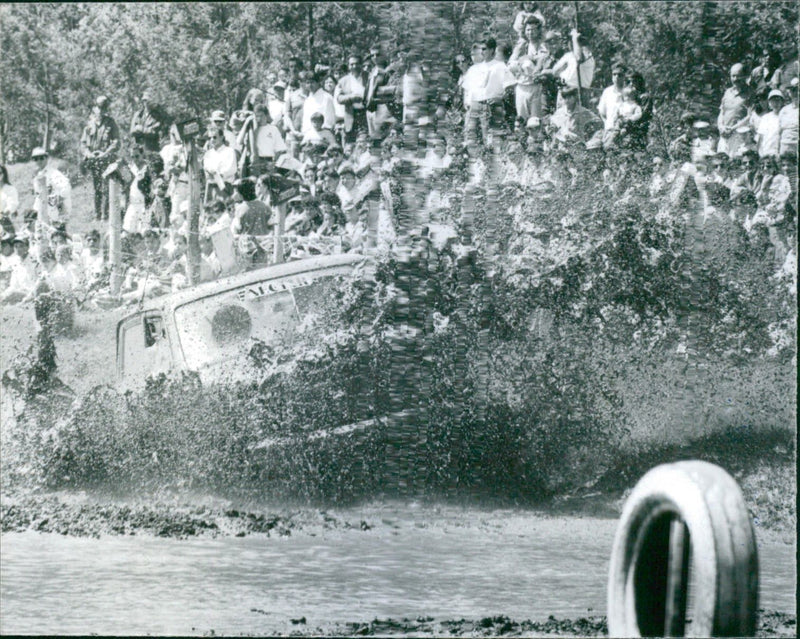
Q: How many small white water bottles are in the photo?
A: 0